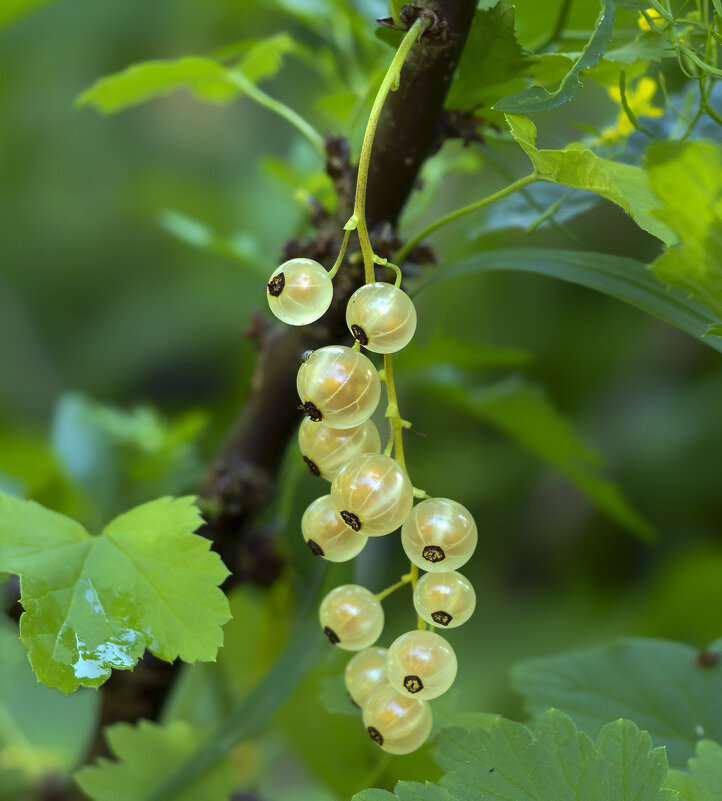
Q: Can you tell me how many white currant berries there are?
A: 12